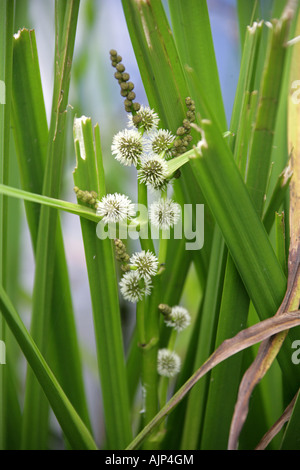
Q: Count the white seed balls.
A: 10